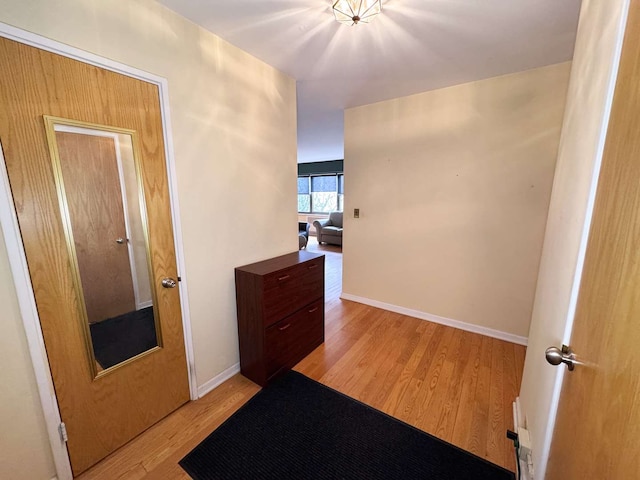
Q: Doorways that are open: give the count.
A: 1